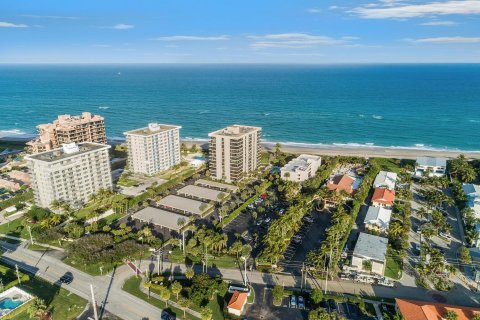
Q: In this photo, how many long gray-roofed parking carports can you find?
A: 4